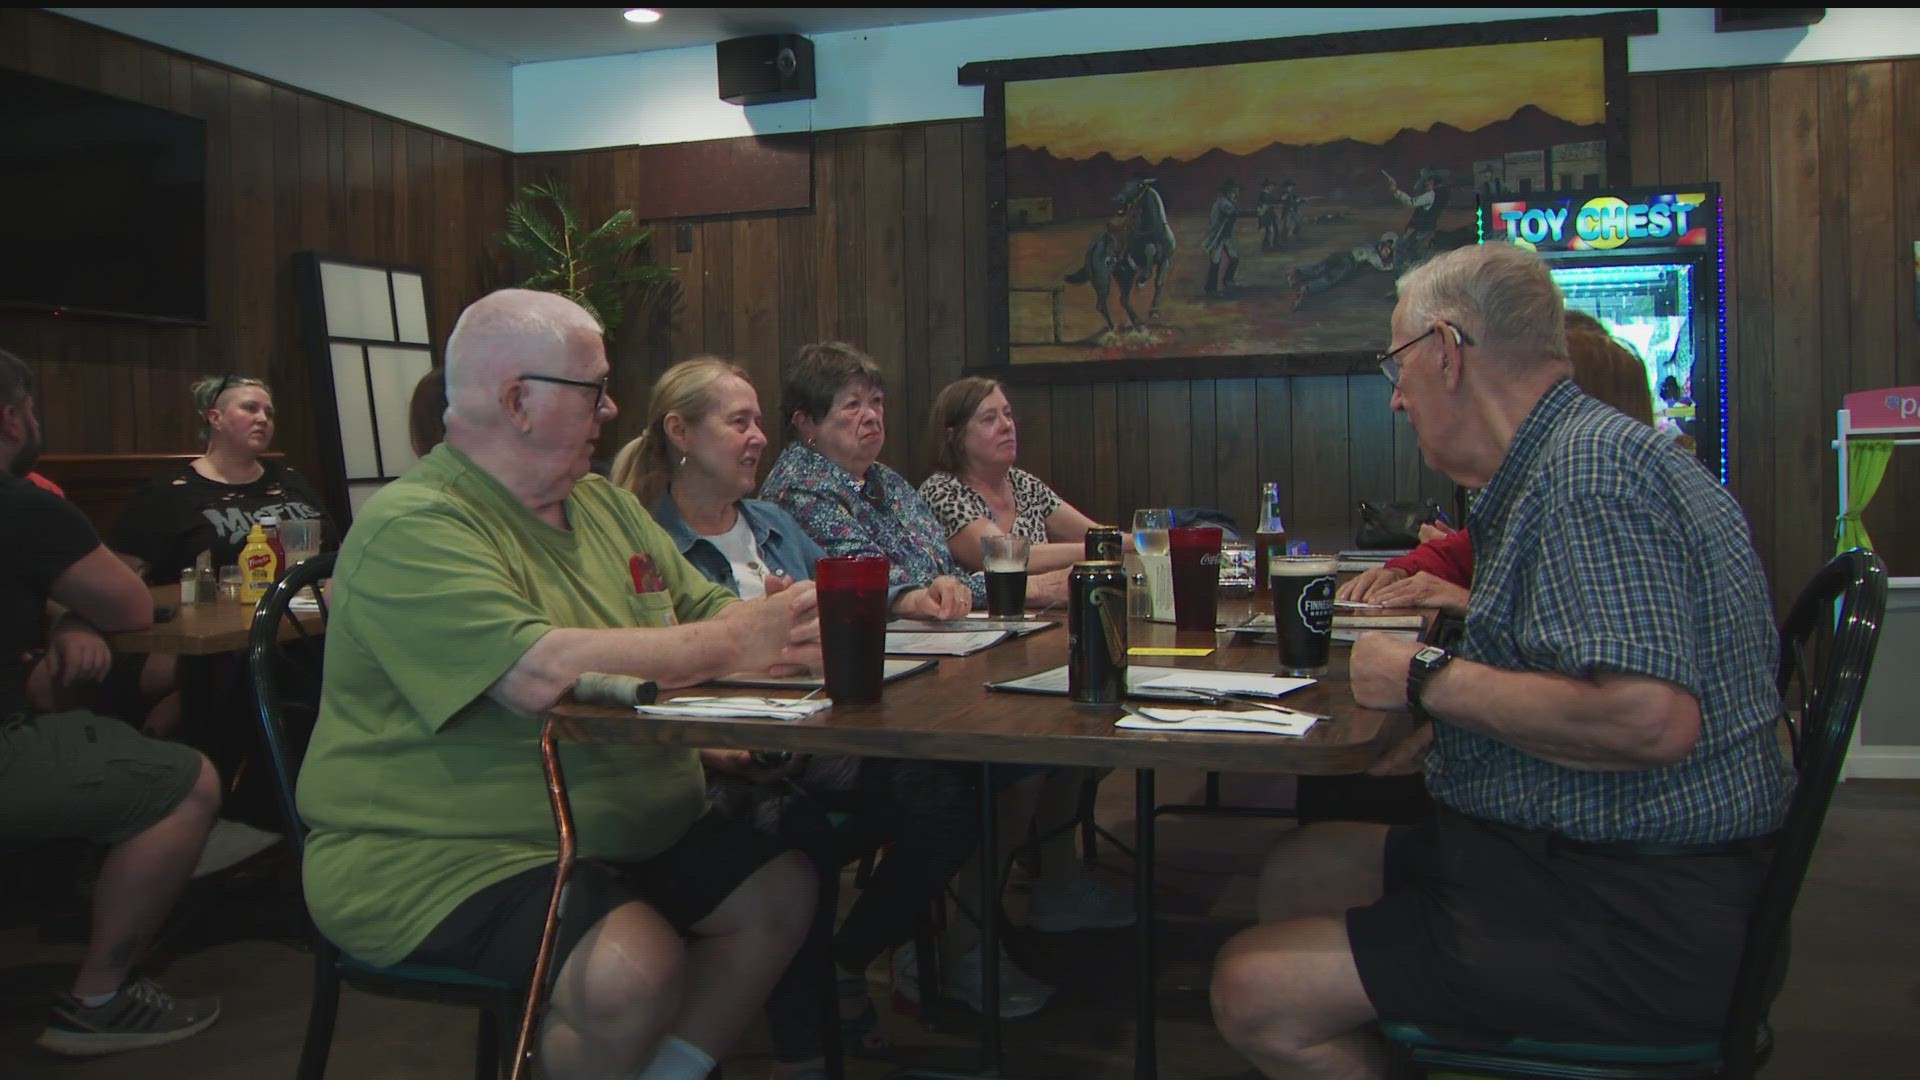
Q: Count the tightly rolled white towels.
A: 0